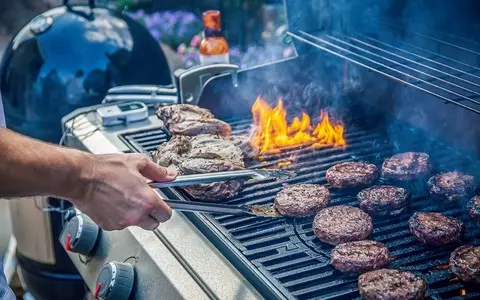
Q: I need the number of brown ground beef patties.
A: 11